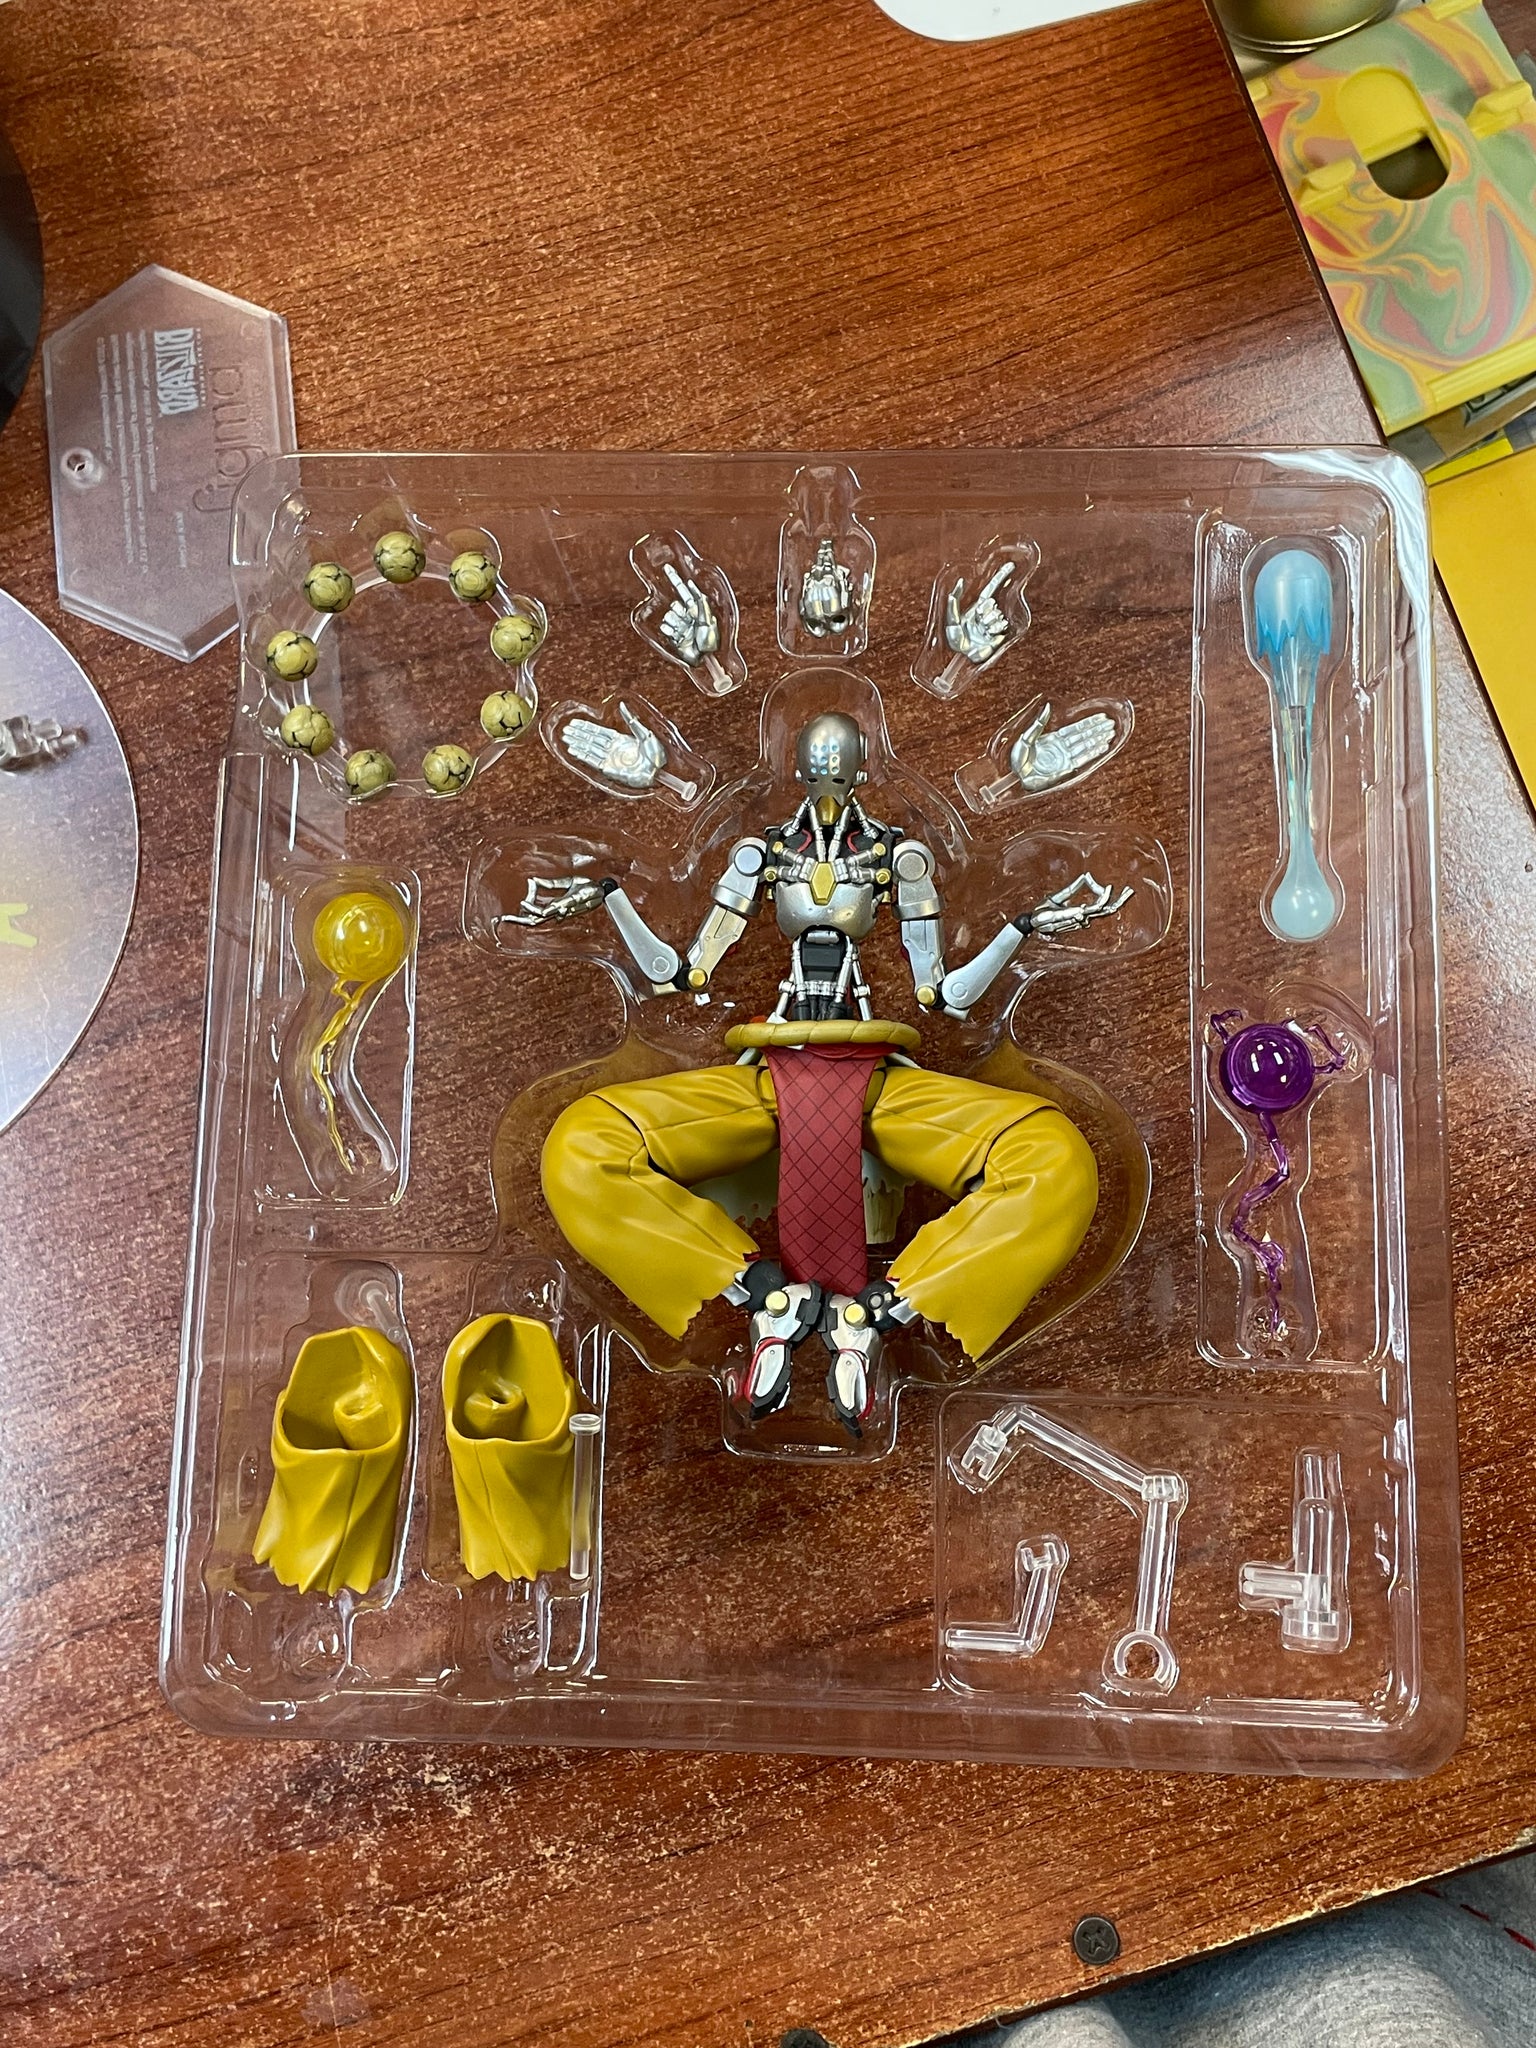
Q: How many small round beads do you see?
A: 9